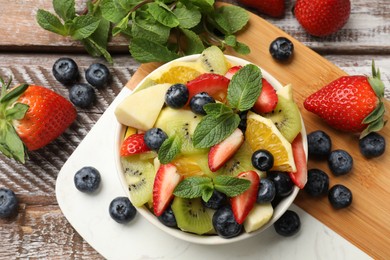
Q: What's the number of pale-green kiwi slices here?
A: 6